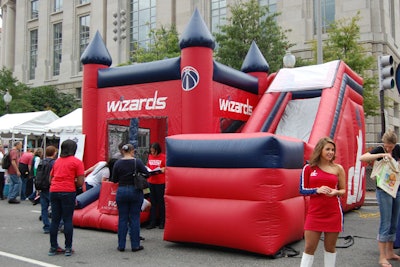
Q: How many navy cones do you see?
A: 3